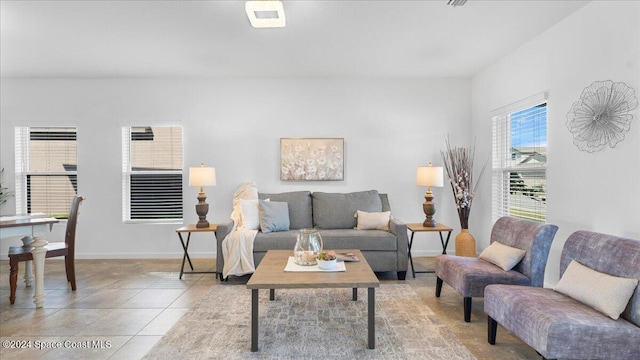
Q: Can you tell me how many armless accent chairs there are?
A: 2